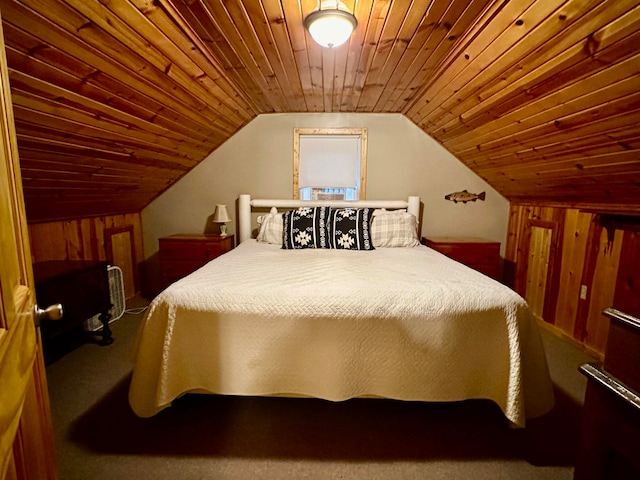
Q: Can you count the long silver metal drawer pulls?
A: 2